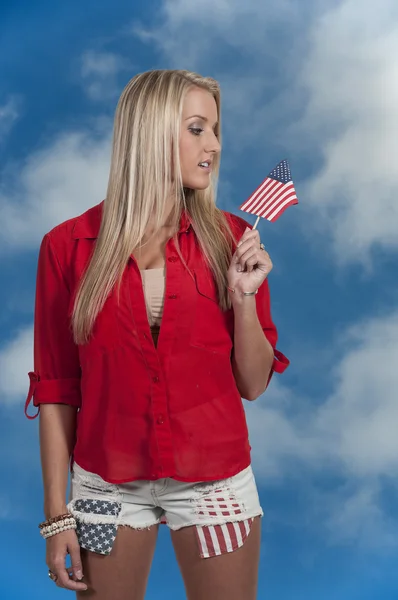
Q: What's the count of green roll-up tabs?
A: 0